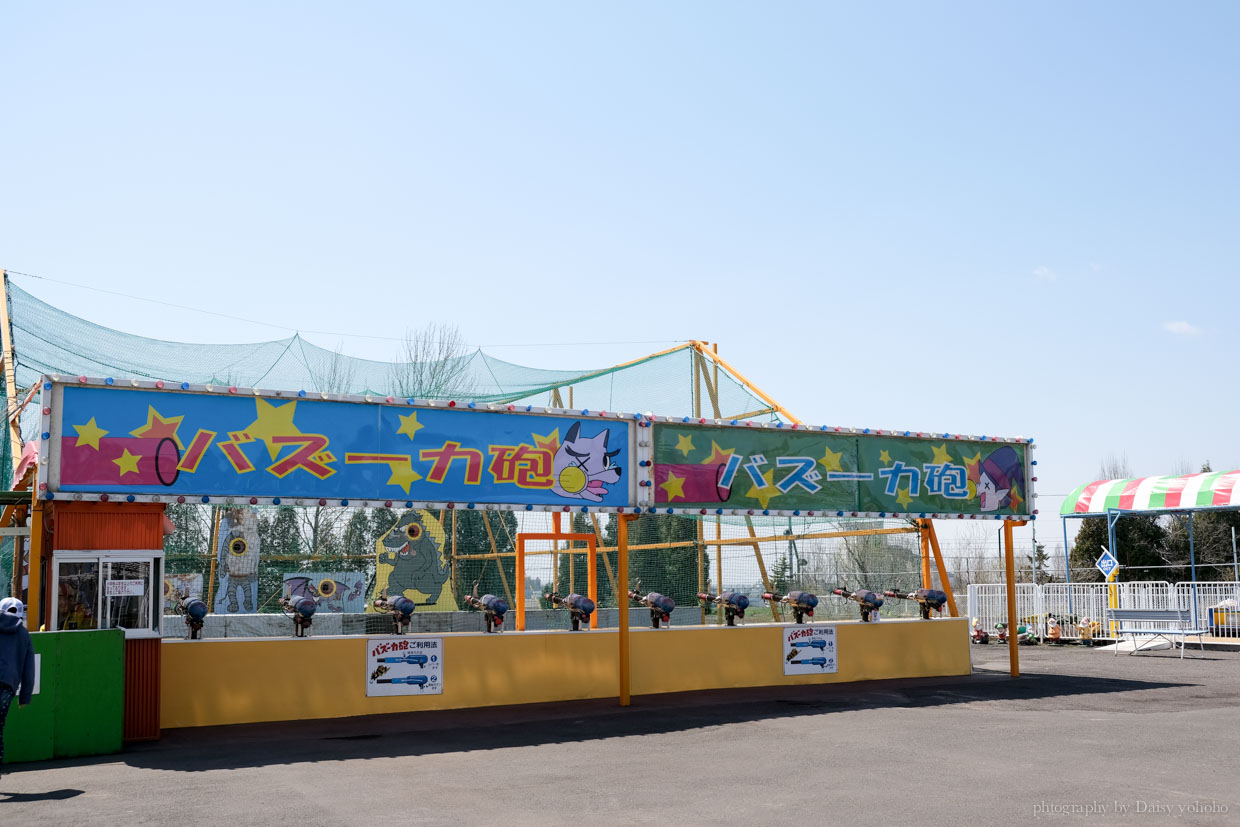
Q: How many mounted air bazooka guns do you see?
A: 10